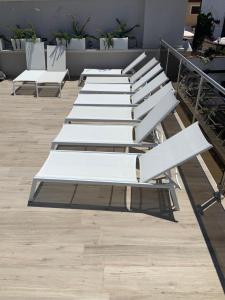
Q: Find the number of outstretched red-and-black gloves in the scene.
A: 0